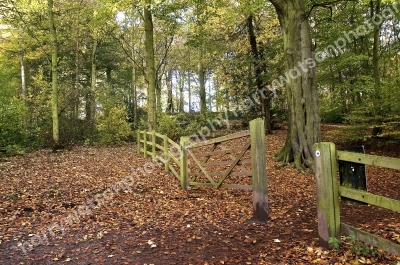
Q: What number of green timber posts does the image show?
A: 7